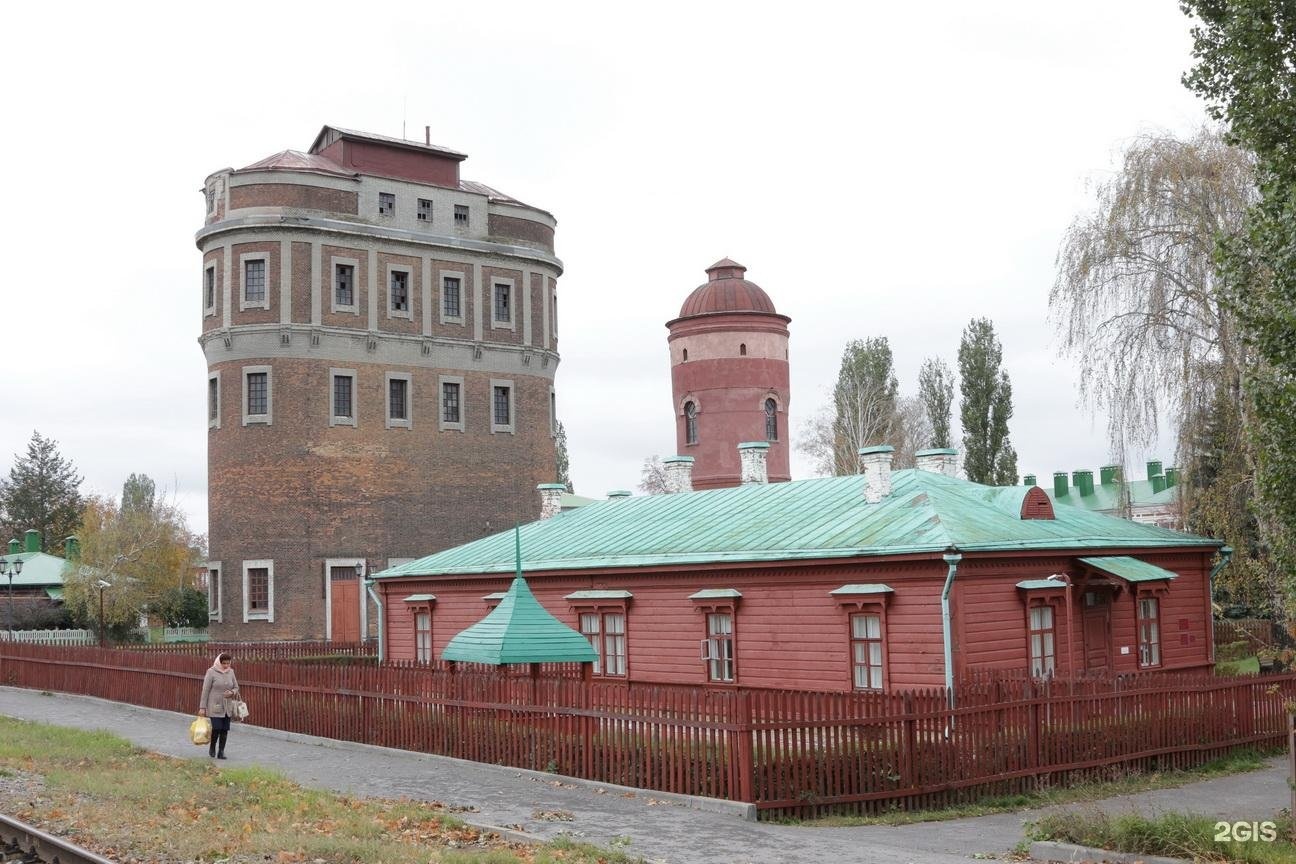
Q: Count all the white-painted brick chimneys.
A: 6